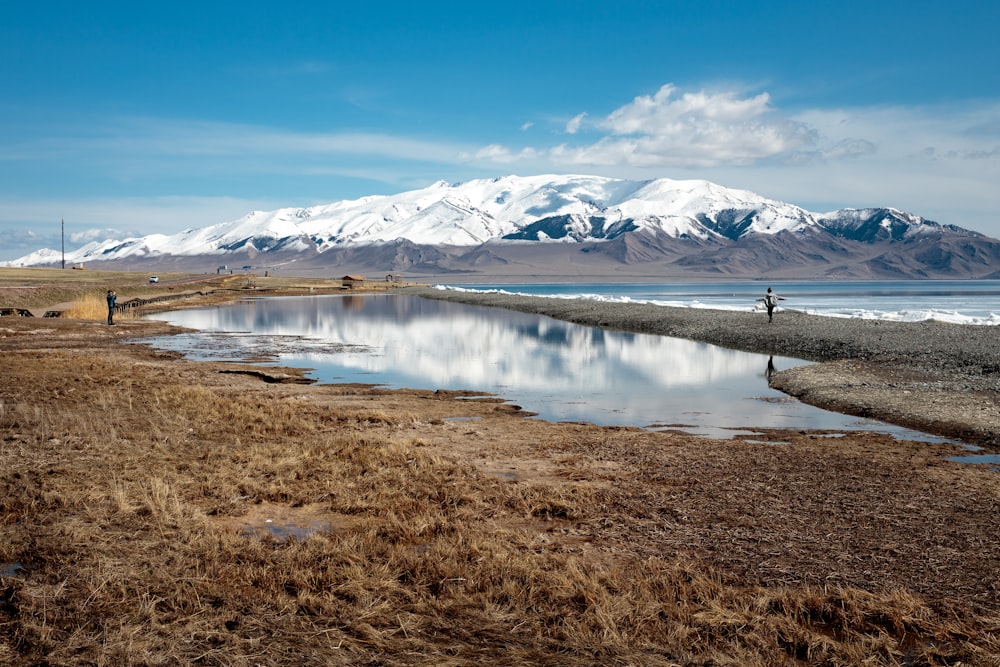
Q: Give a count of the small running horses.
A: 0